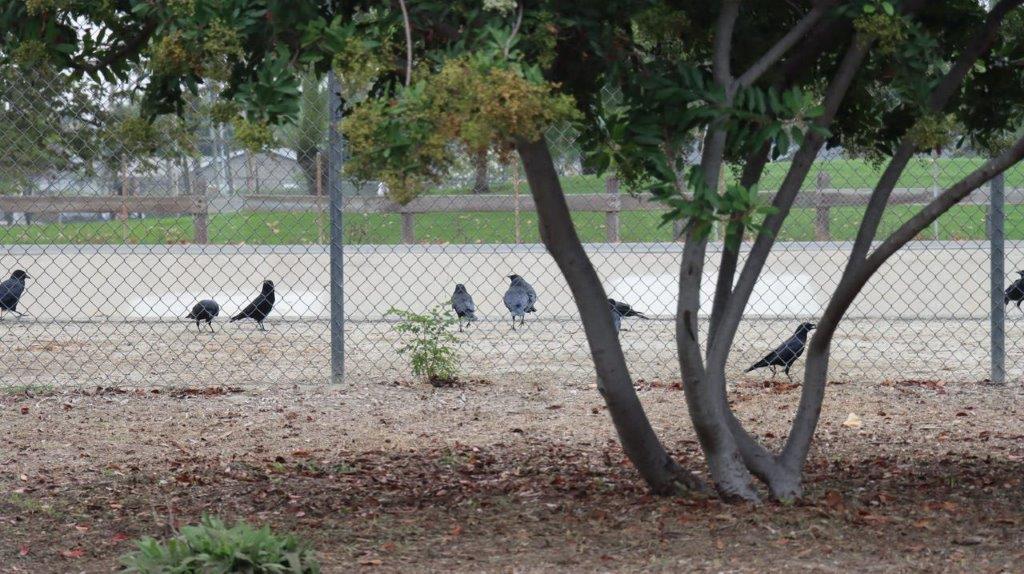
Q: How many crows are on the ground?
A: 8